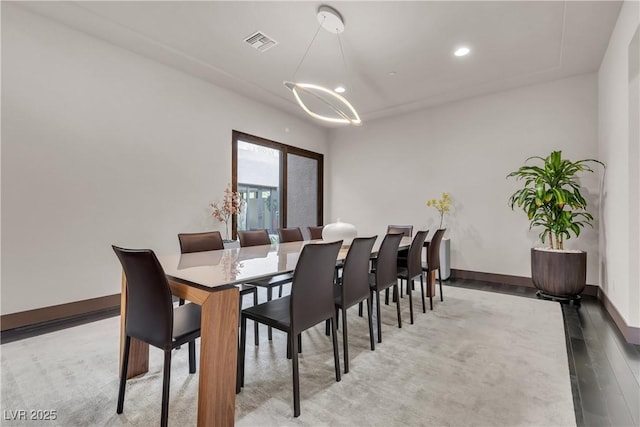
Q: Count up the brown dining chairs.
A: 11